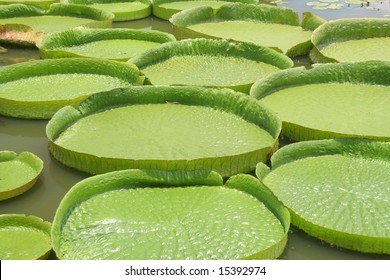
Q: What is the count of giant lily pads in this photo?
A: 15